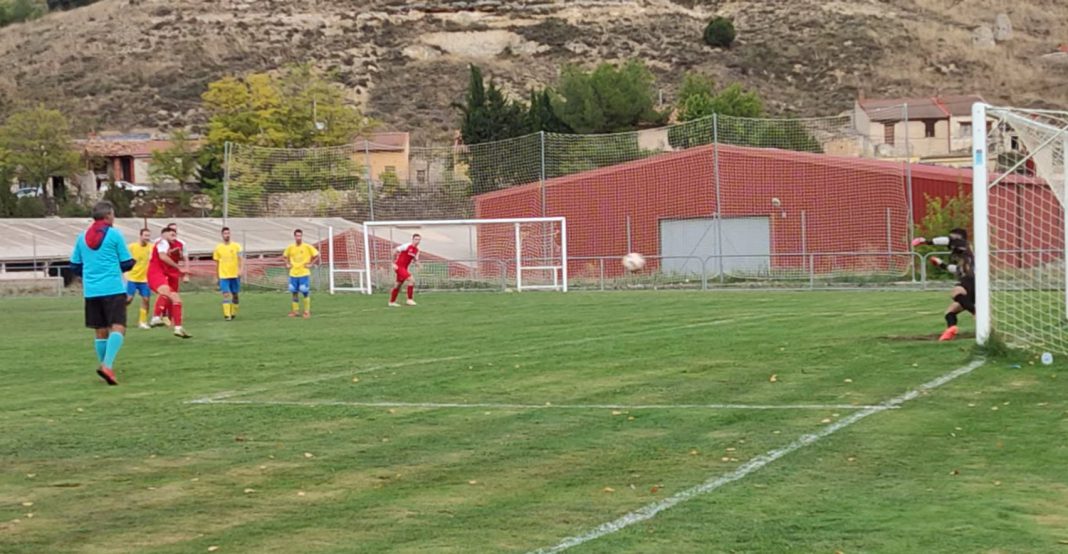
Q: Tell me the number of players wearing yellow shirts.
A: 3